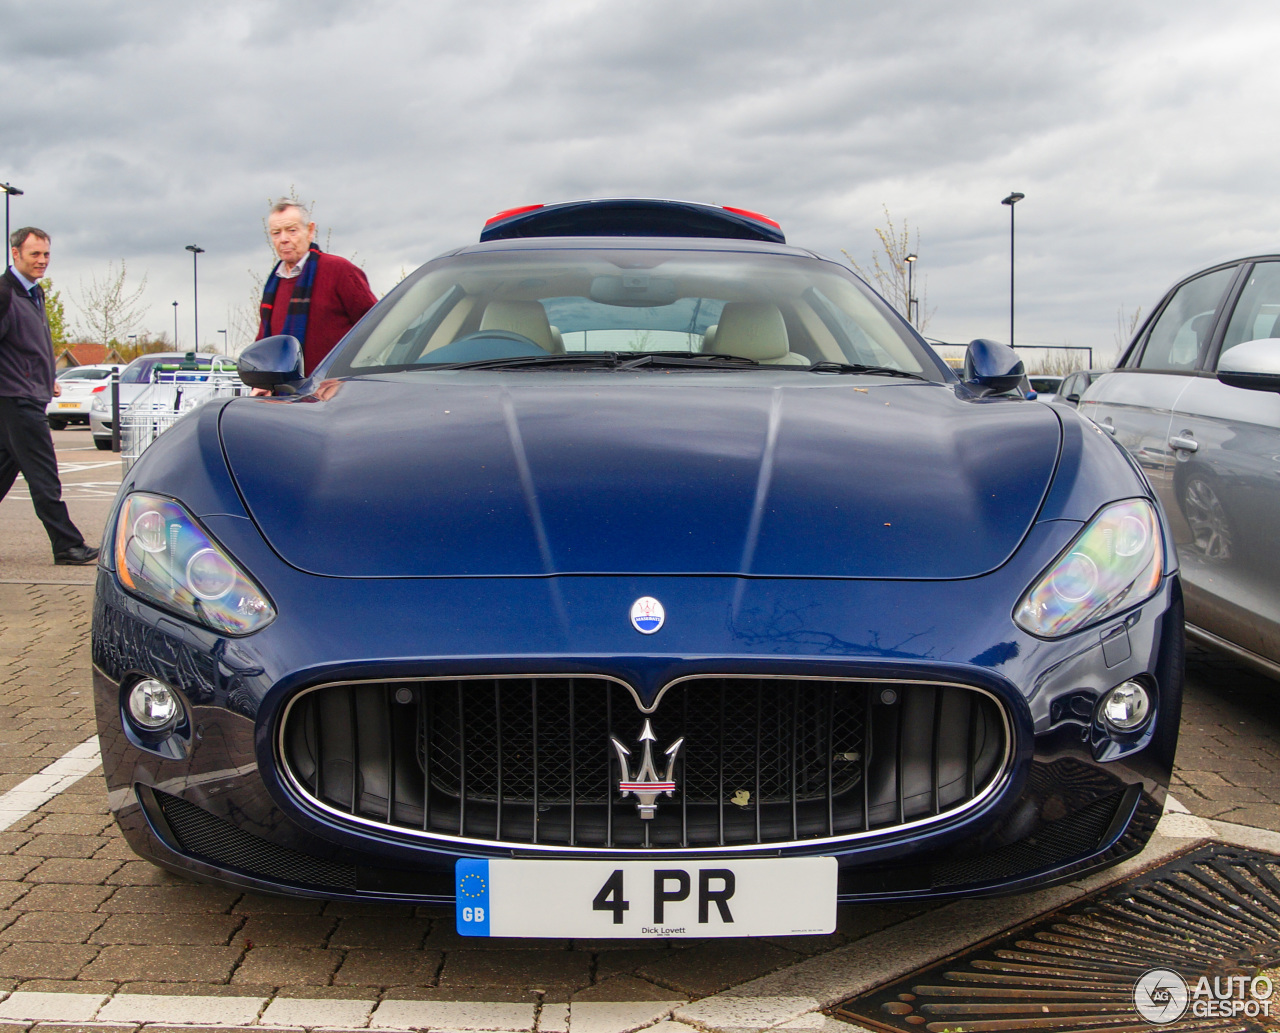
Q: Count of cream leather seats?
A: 2